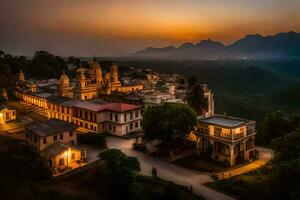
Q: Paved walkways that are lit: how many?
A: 1